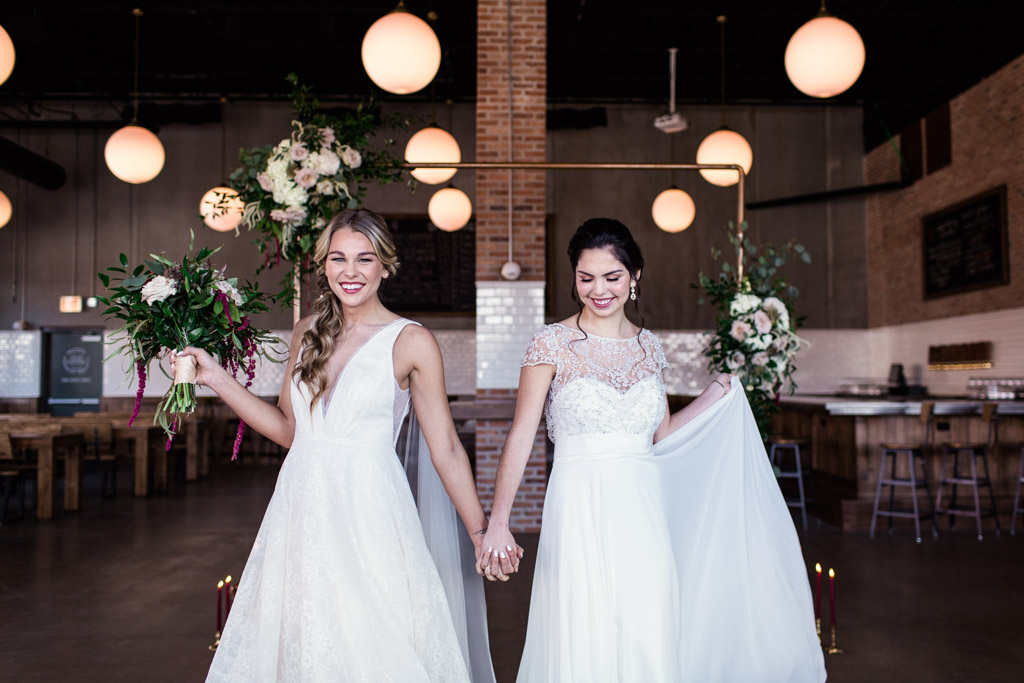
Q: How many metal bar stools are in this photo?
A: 4